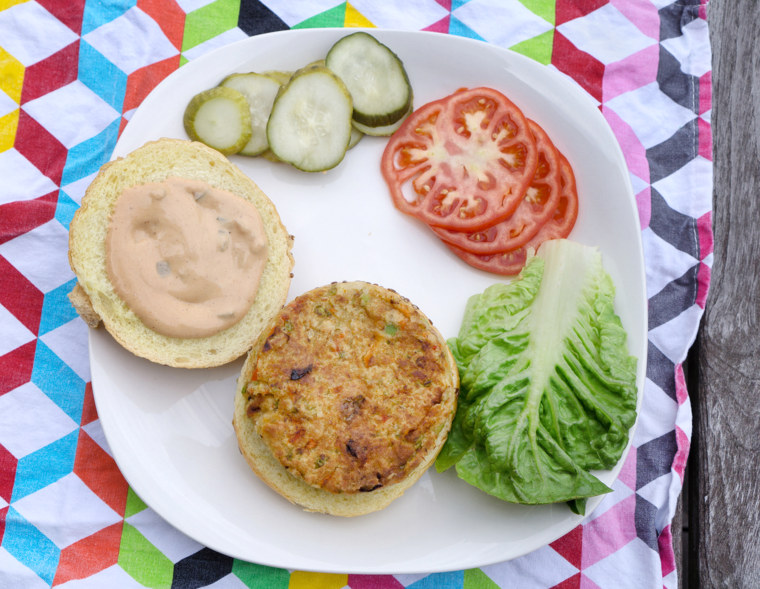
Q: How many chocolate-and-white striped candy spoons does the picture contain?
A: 0